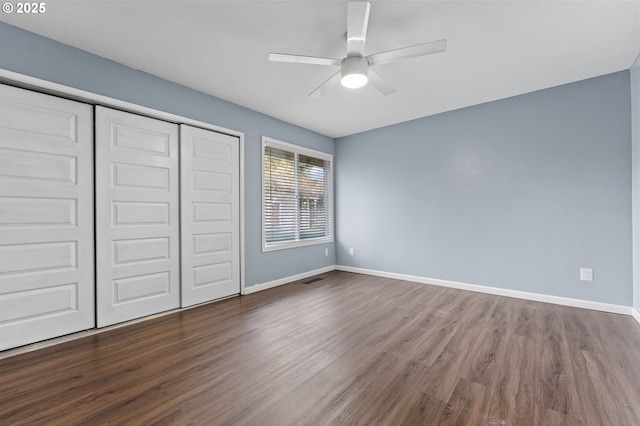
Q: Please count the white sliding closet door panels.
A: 3